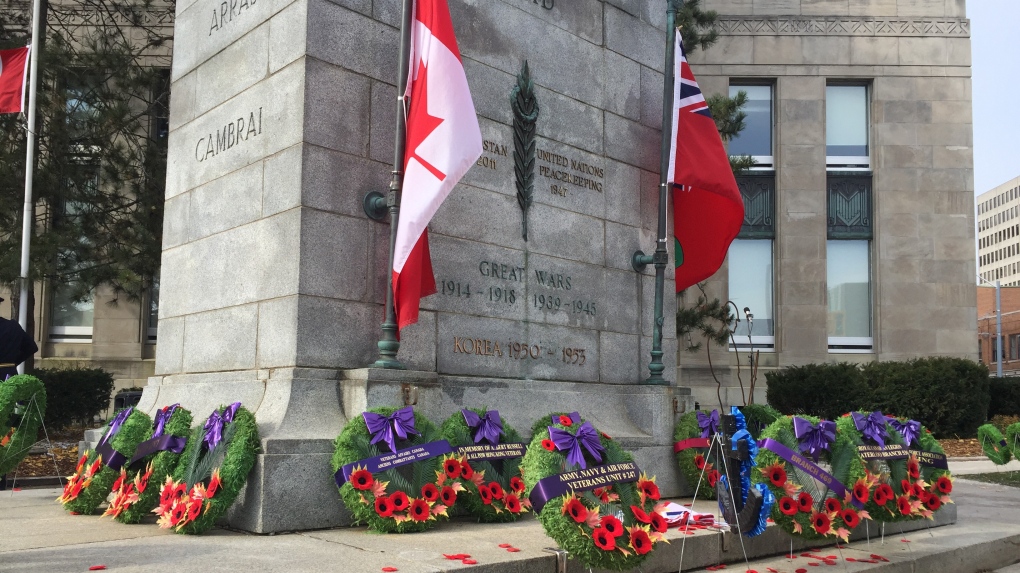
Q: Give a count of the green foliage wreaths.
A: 15